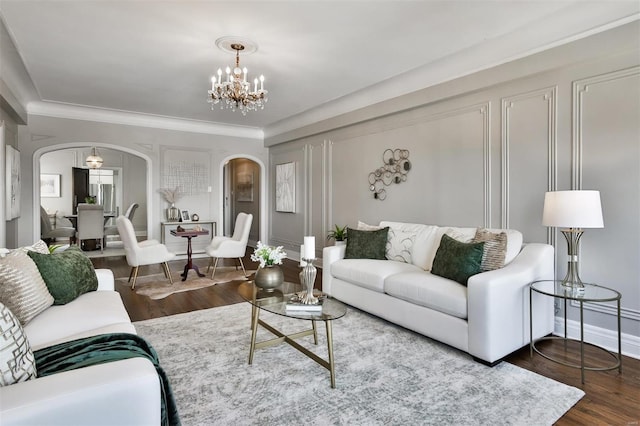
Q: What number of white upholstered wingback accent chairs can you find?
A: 2